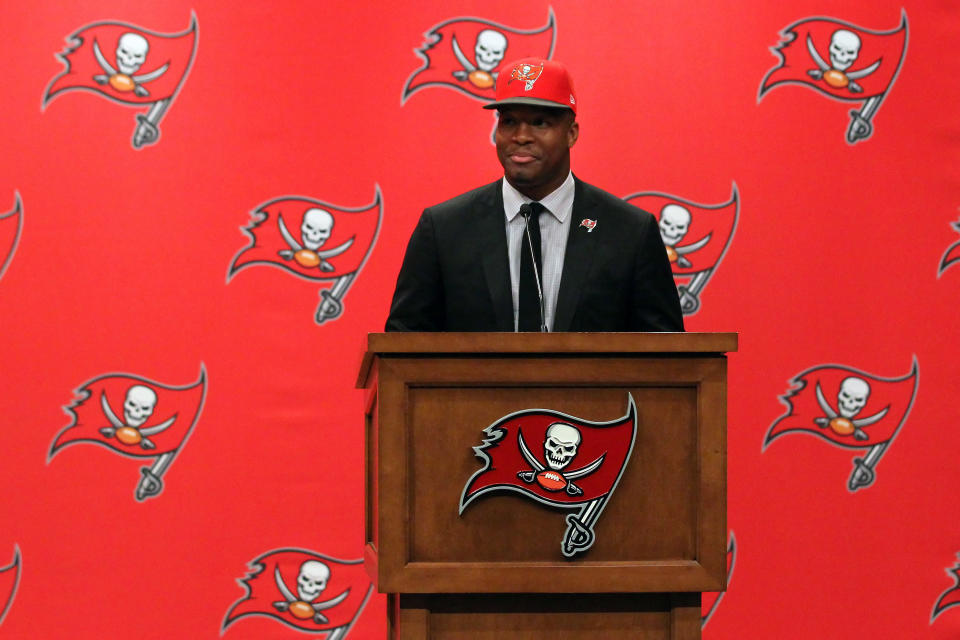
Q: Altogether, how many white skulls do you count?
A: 11